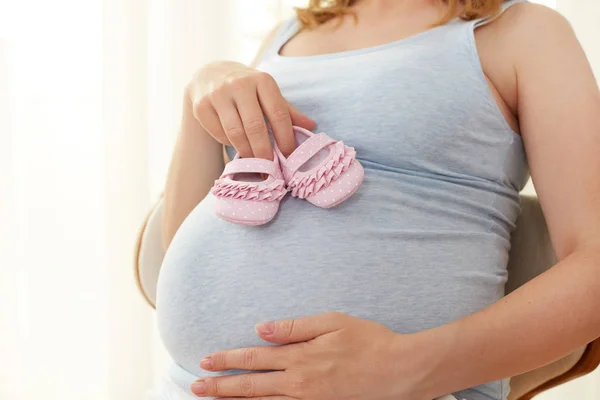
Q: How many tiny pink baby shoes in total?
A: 2